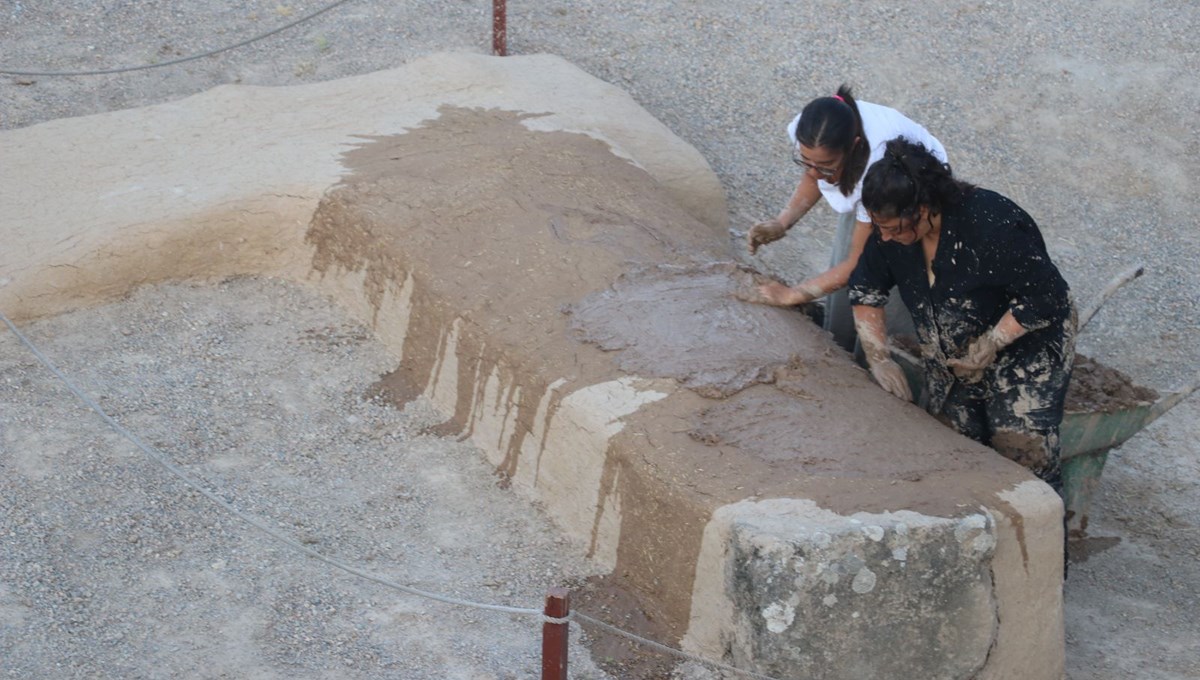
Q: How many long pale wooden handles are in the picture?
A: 2